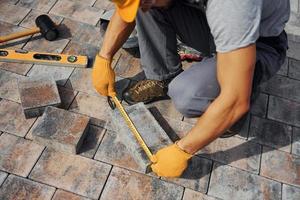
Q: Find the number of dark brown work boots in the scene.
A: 1